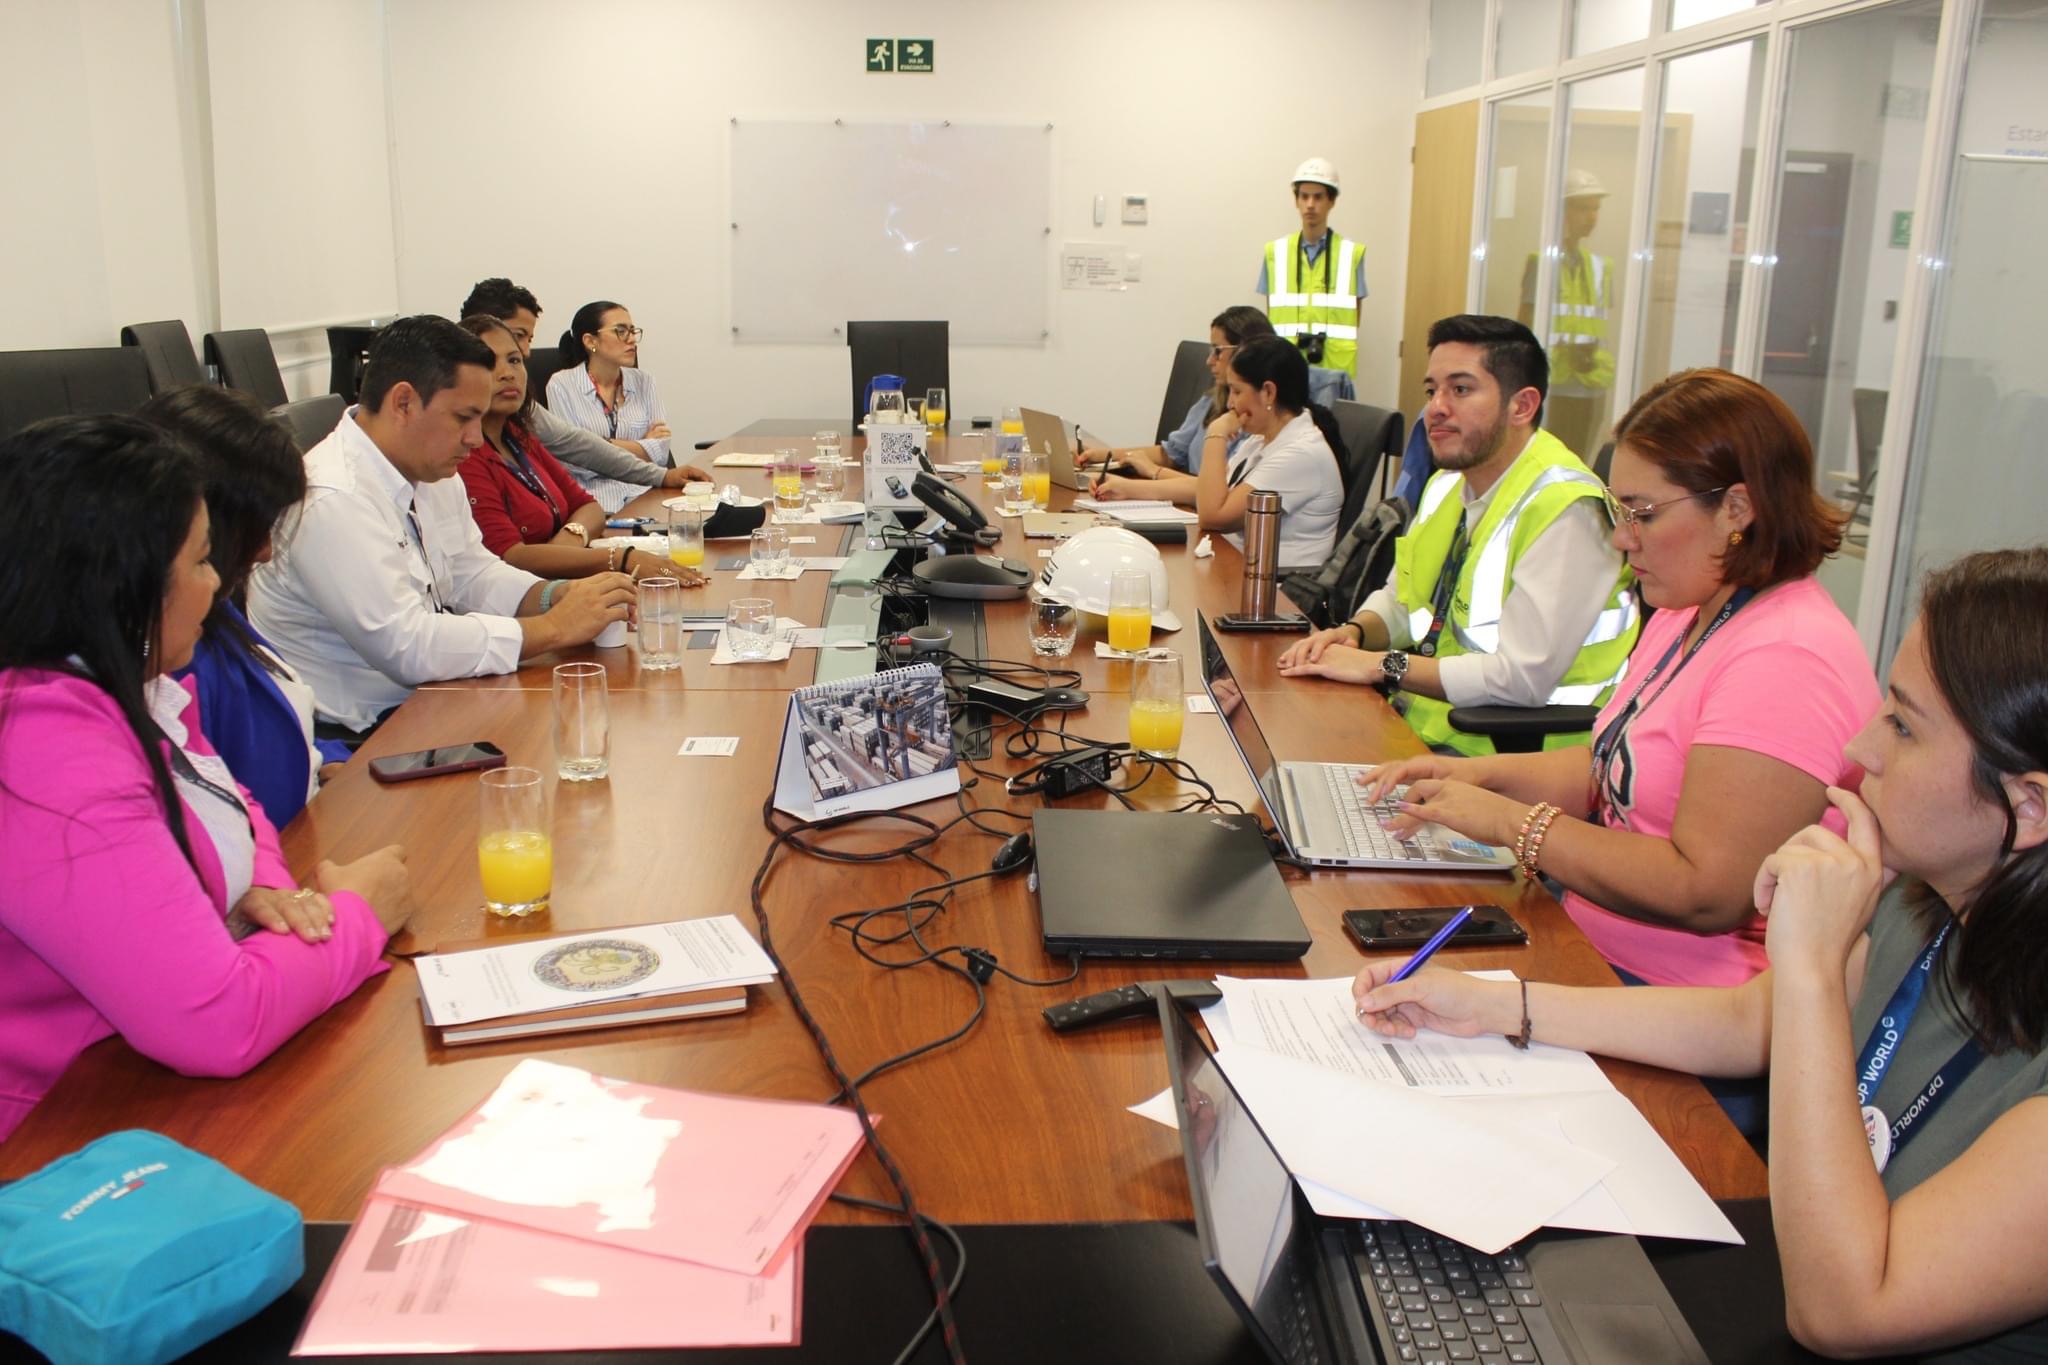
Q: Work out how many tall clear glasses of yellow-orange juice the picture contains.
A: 9